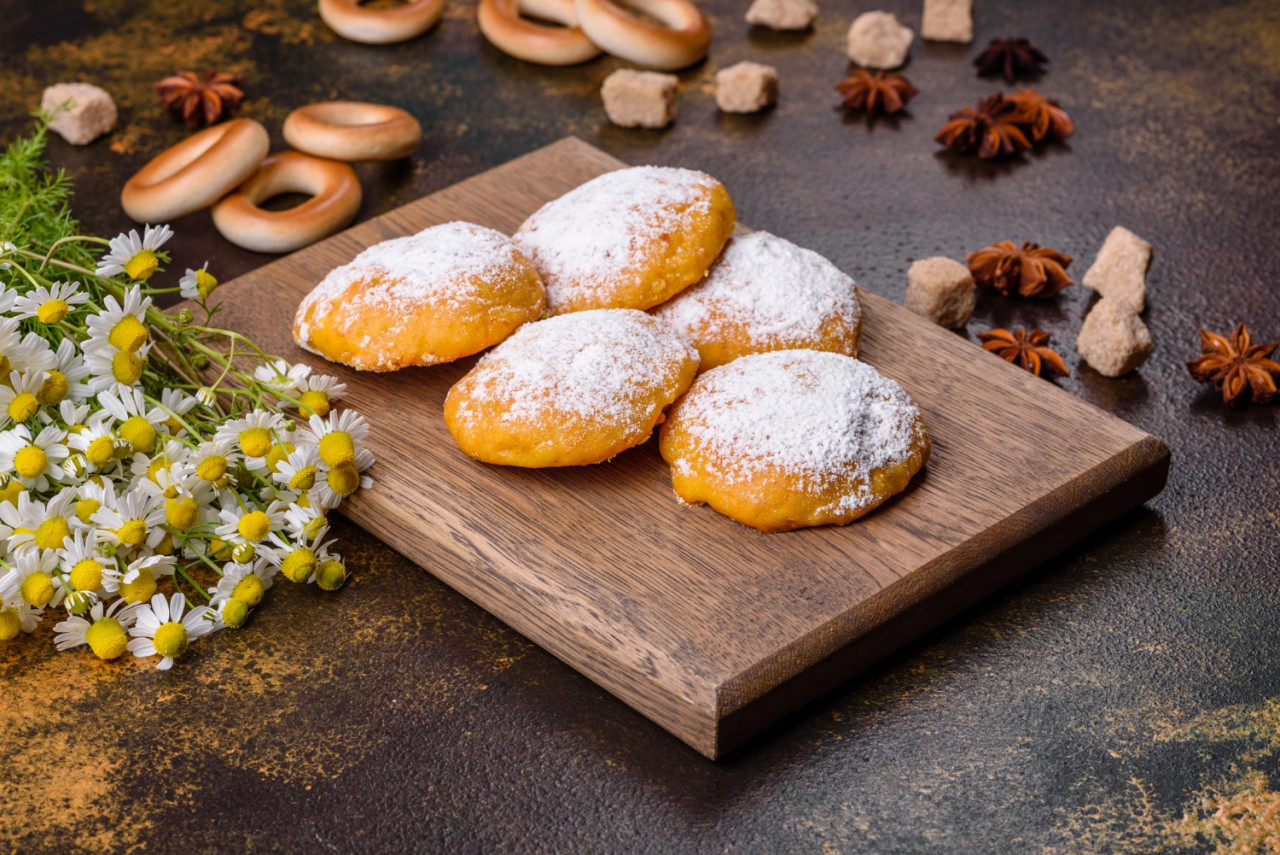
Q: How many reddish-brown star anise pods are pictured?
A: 8